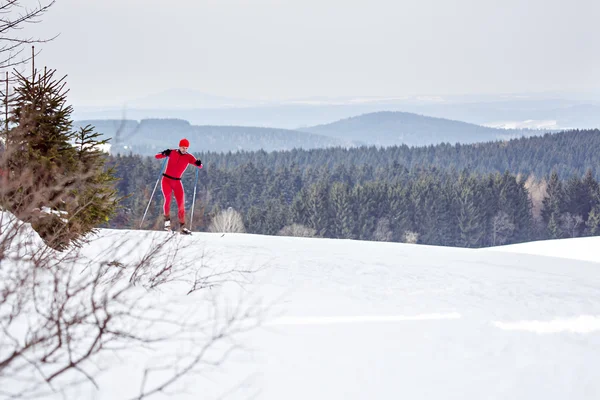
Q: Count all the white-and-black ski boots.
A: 2